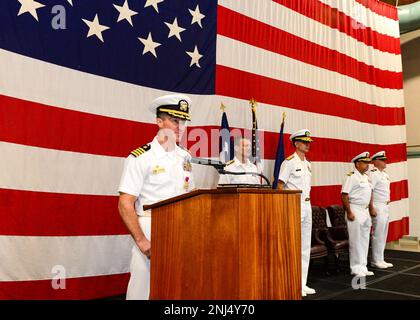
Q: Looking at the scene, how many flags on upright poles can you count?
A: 3